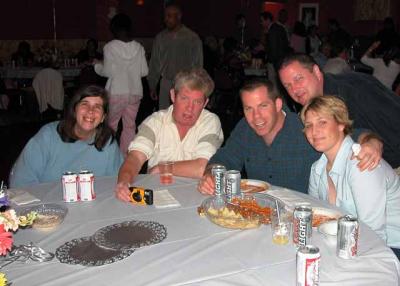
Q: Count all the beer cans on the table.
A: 7